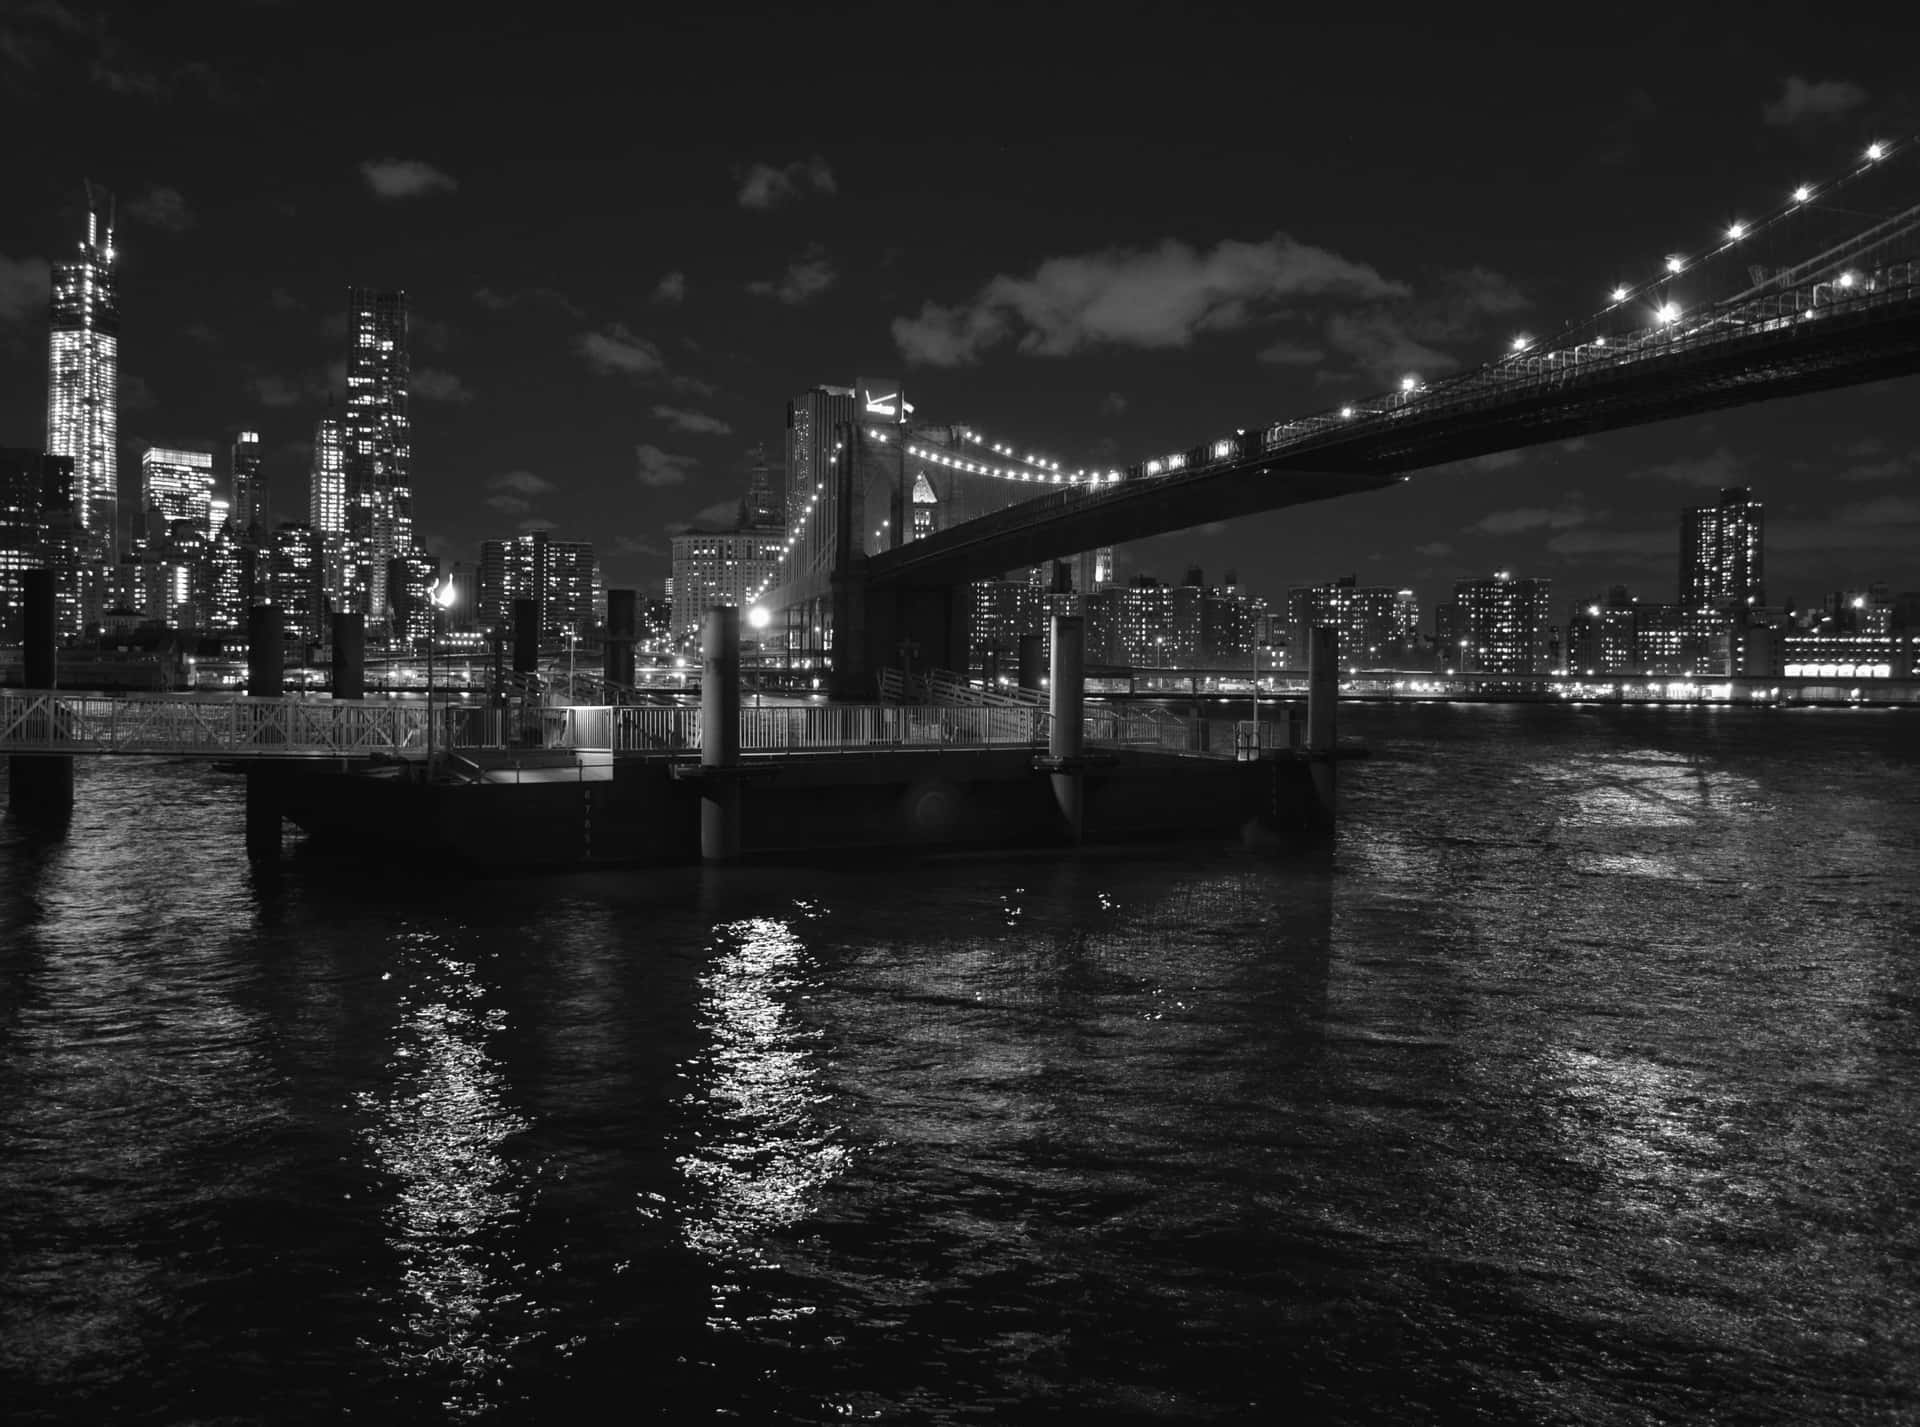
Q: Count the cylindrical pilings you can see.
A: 9